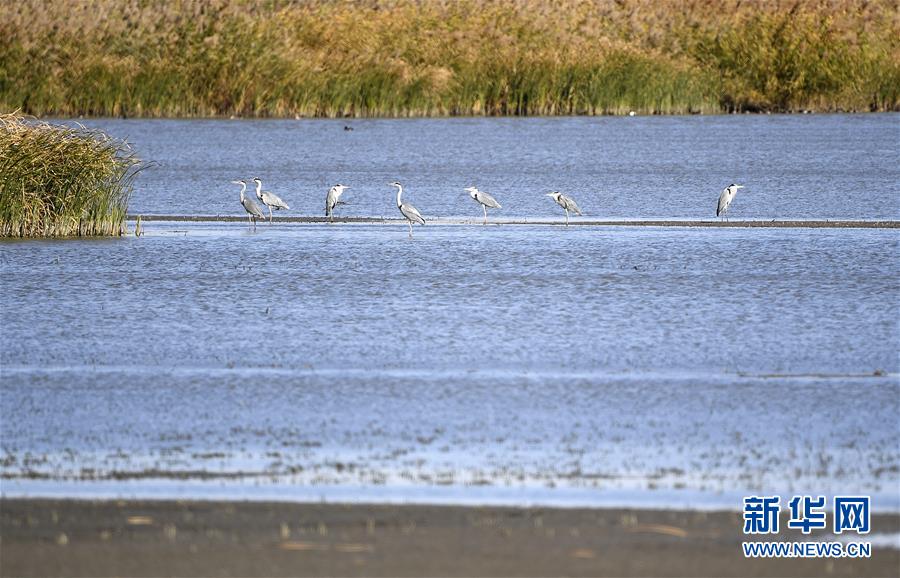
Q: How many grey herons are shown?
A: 7